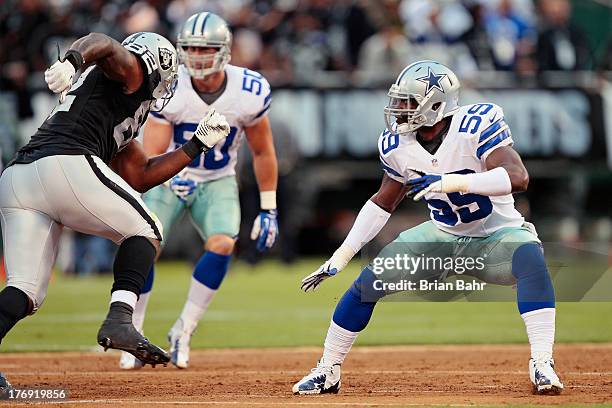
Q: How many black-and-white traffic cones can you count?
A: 0